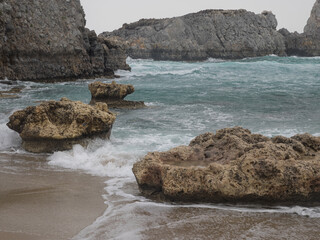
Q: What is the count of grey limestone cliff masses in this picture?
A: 3